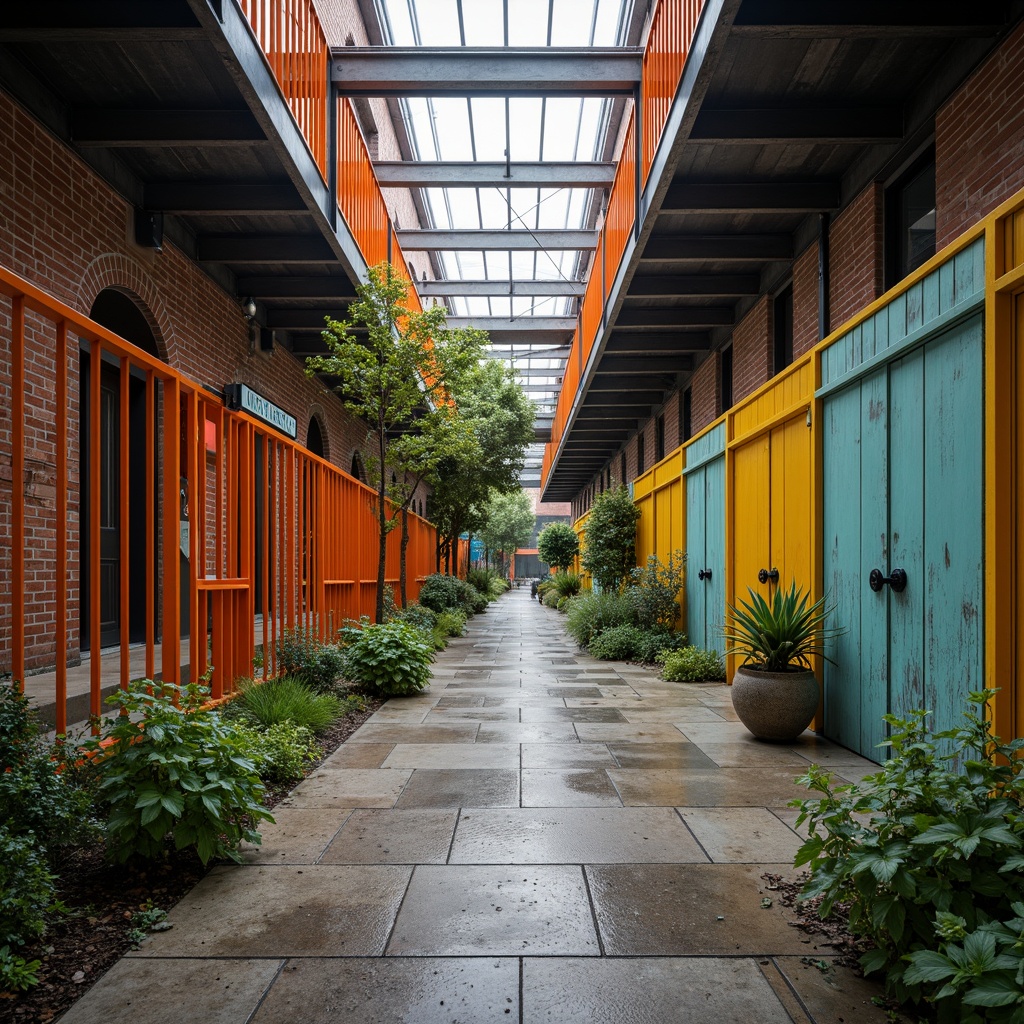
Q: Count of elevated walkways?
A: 2